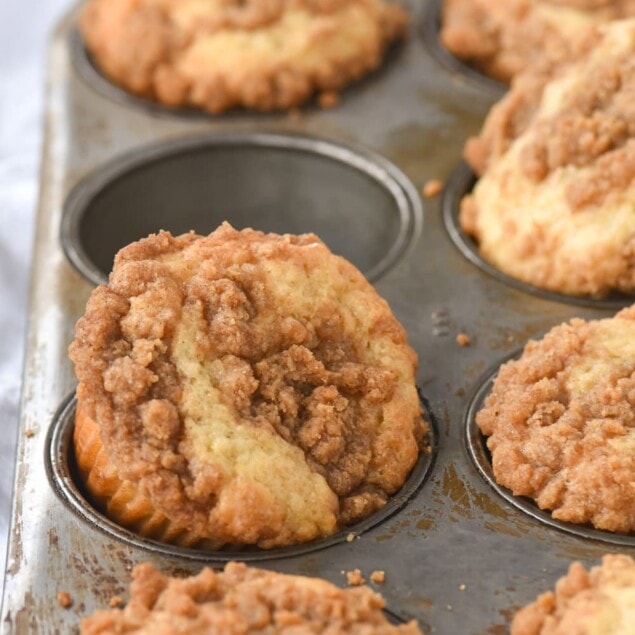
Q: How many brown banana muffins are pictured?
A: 7